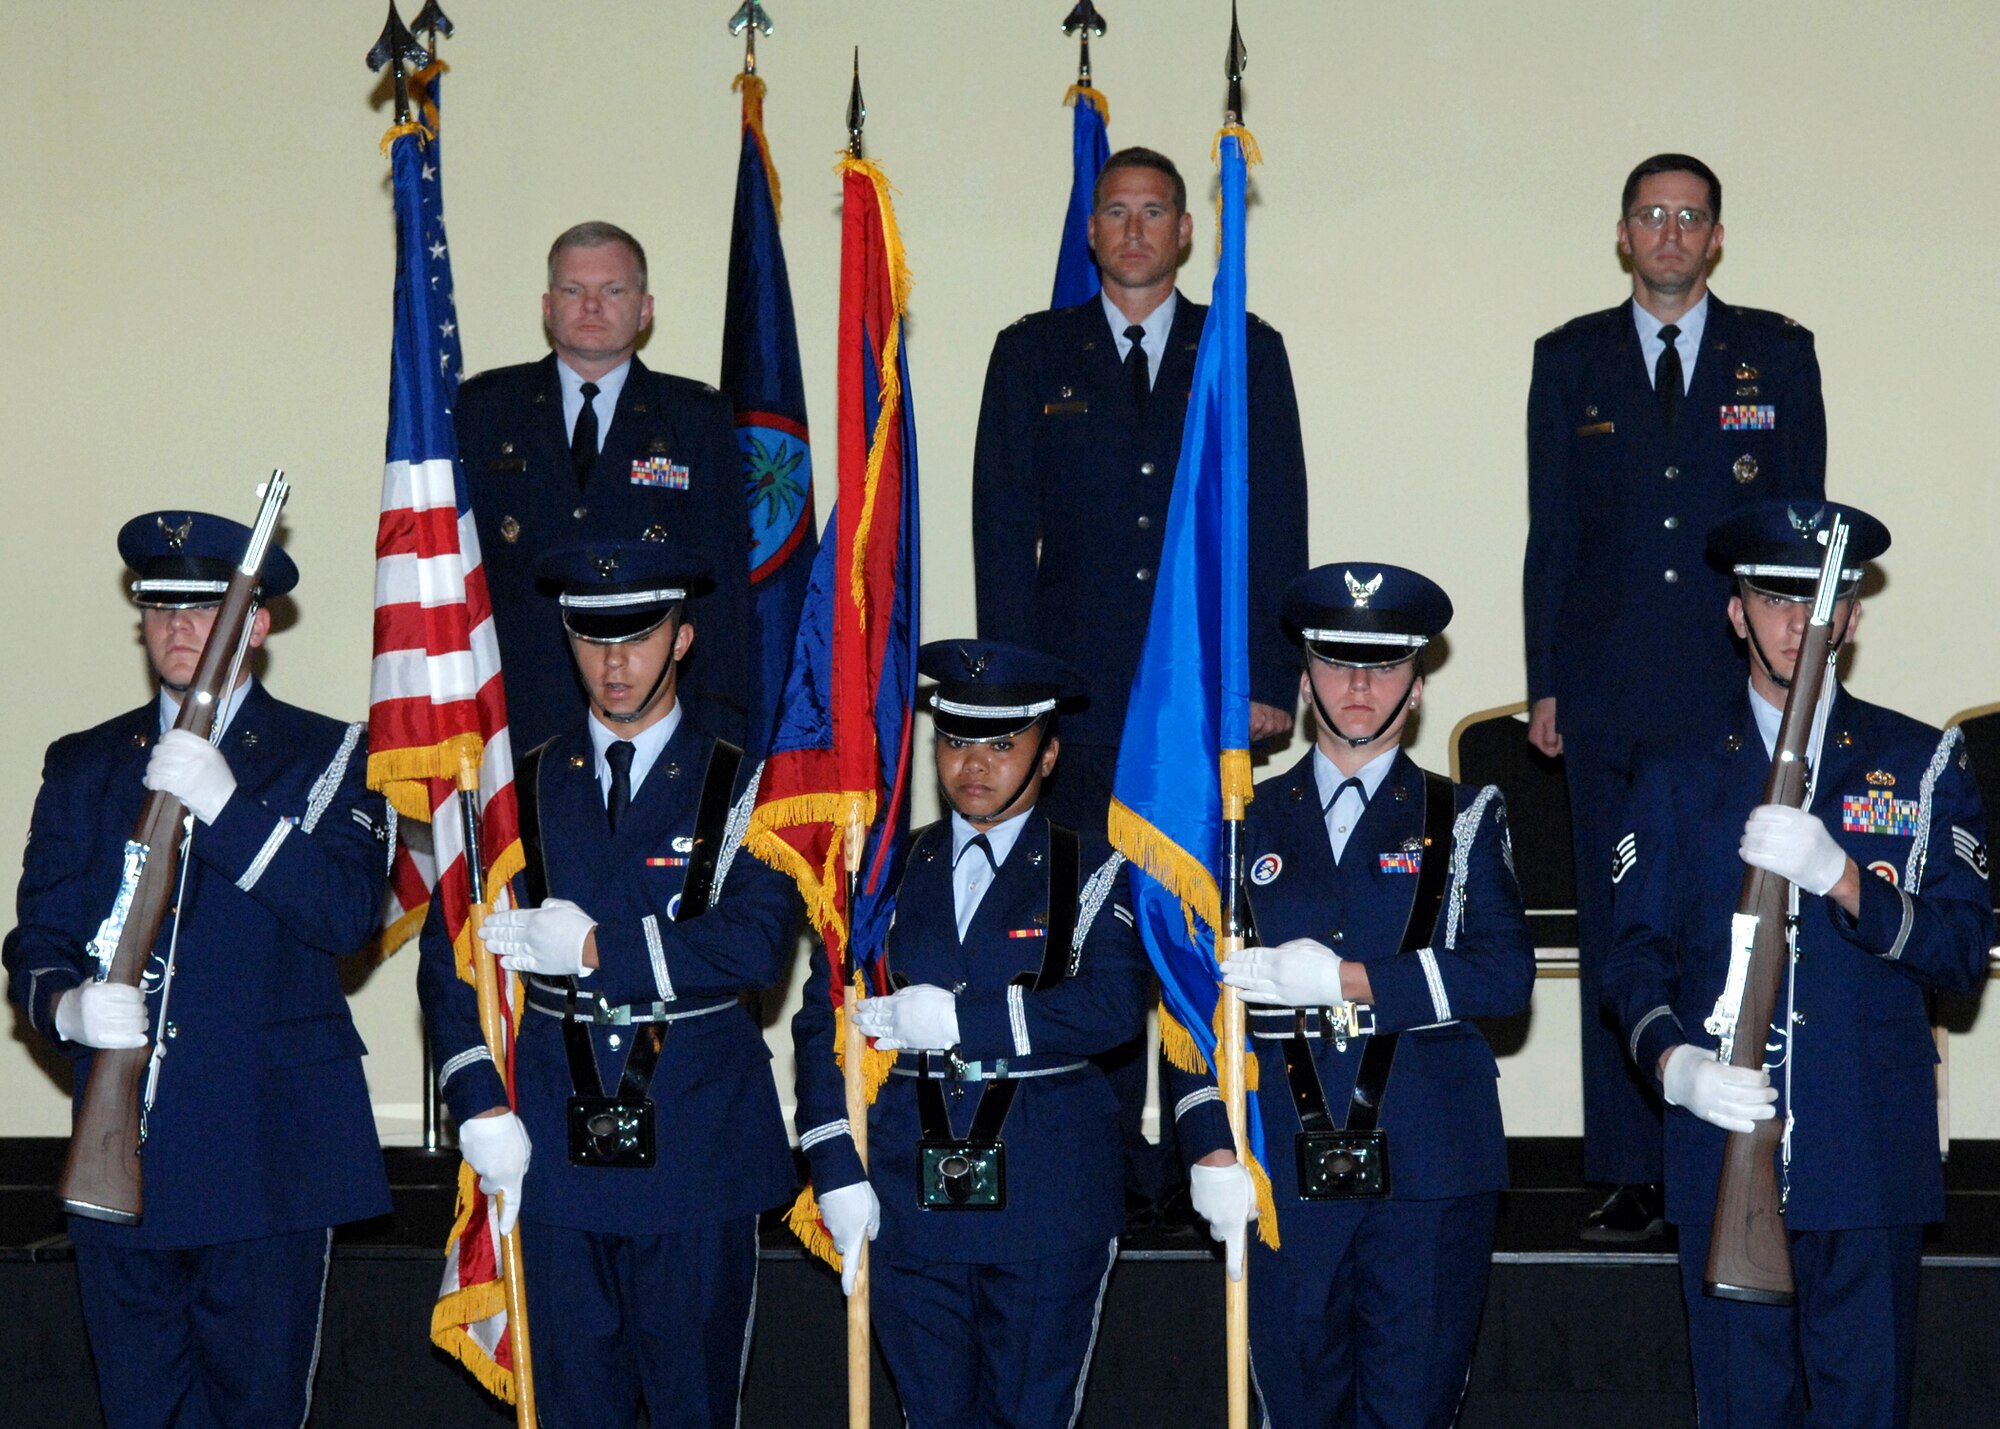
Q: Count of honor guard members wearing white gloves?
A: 5